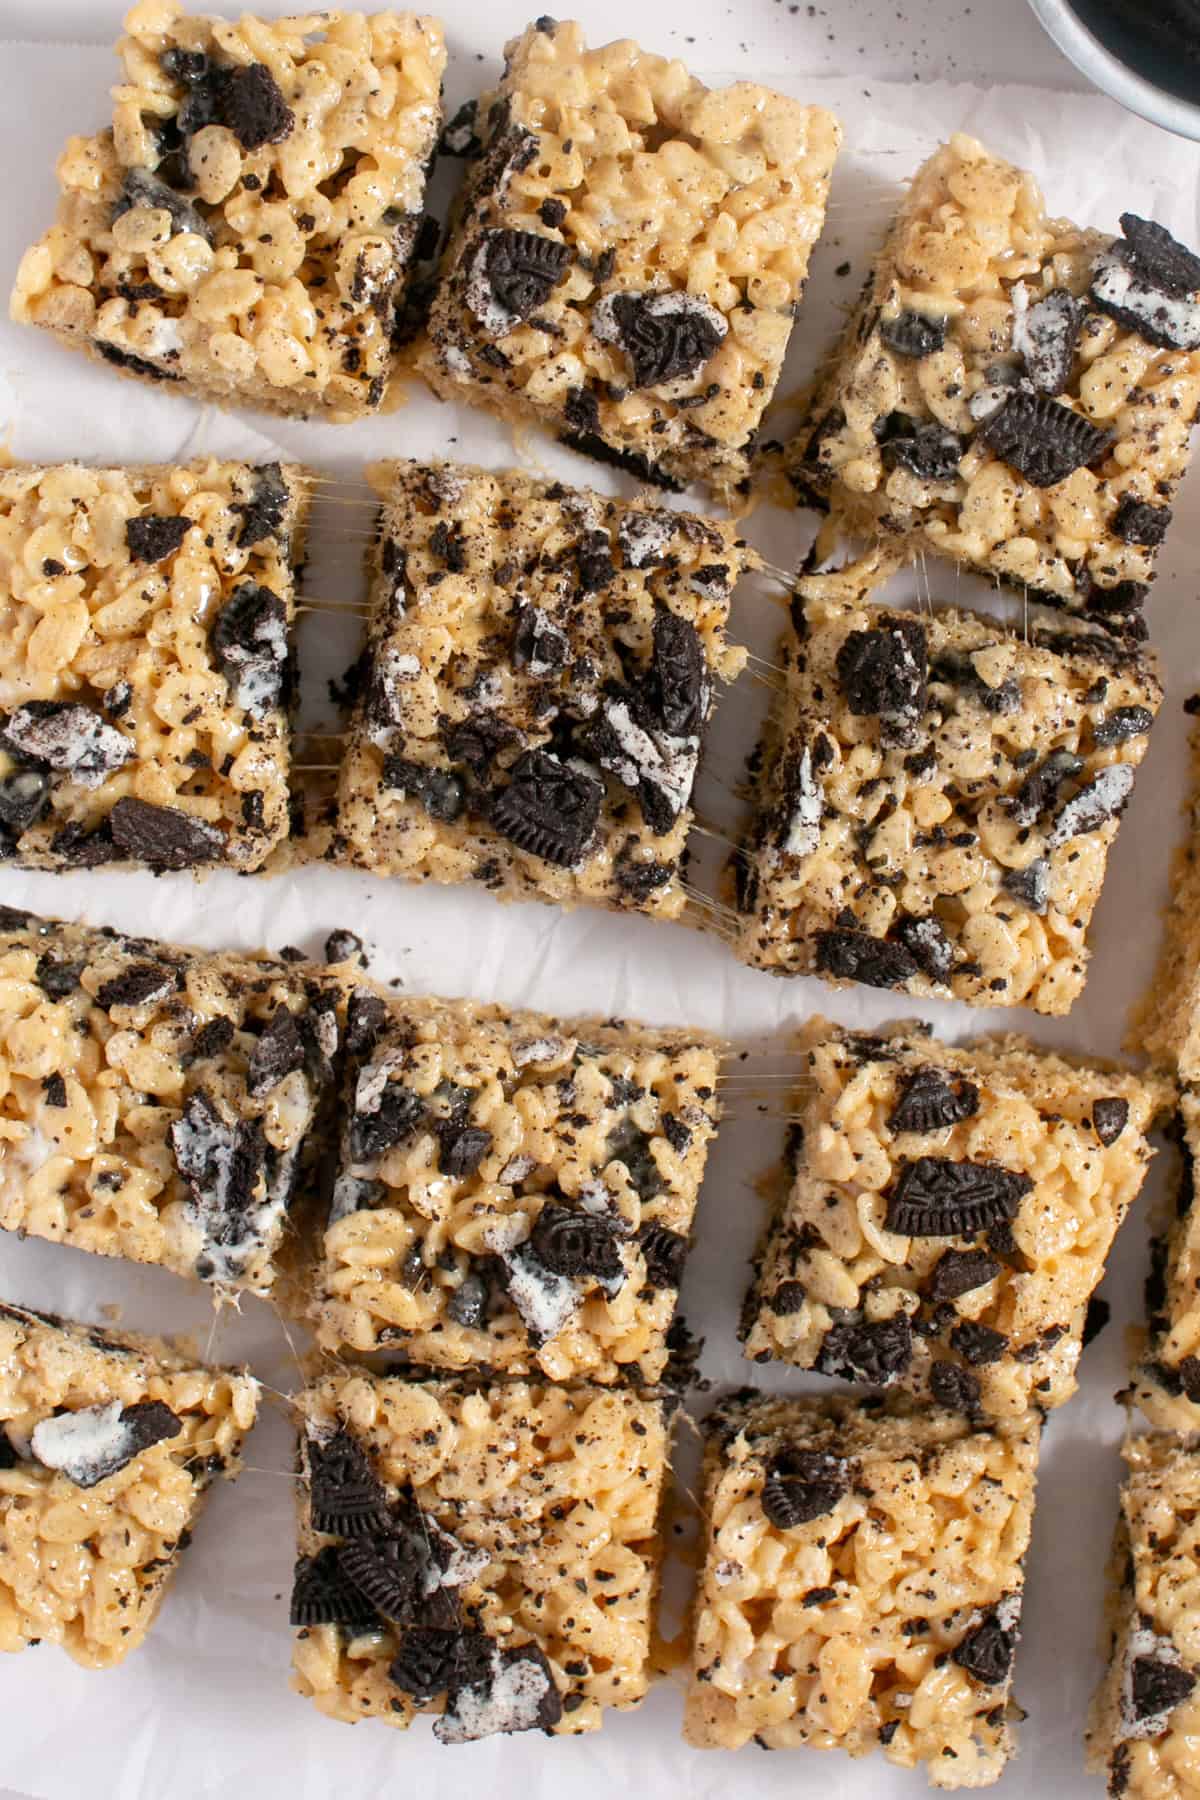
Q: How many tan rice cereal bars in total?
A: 15